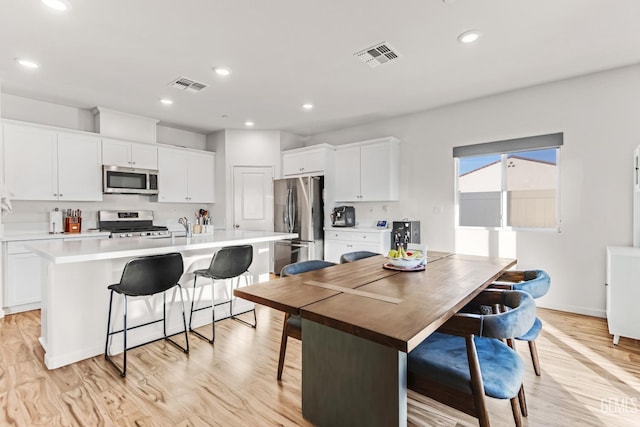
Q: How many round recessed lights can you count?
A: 7